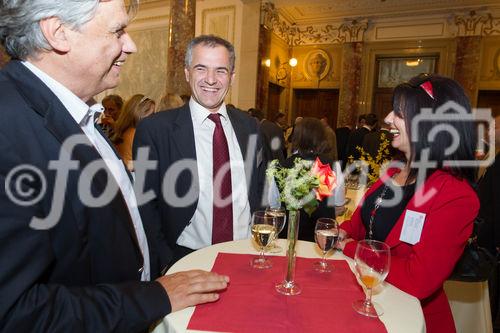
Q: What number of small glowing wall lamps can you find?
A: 2